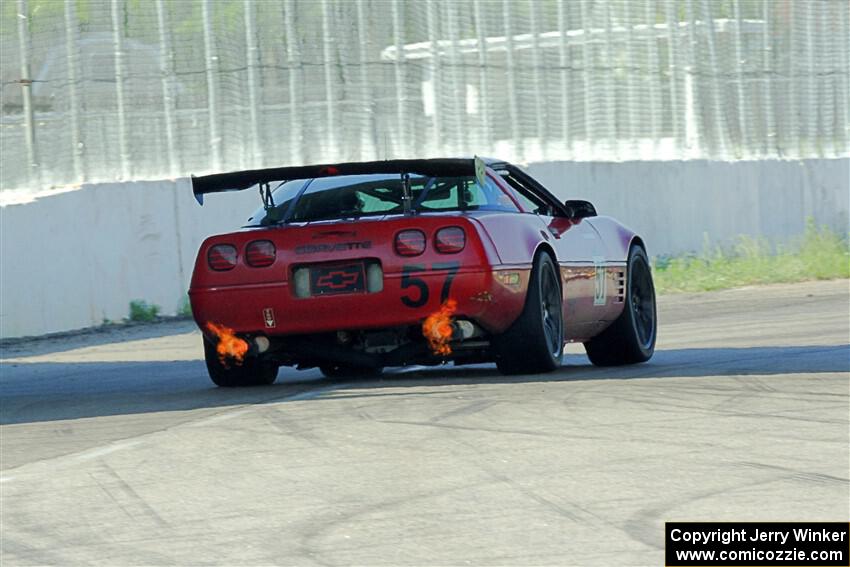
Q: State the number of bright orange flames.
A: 2